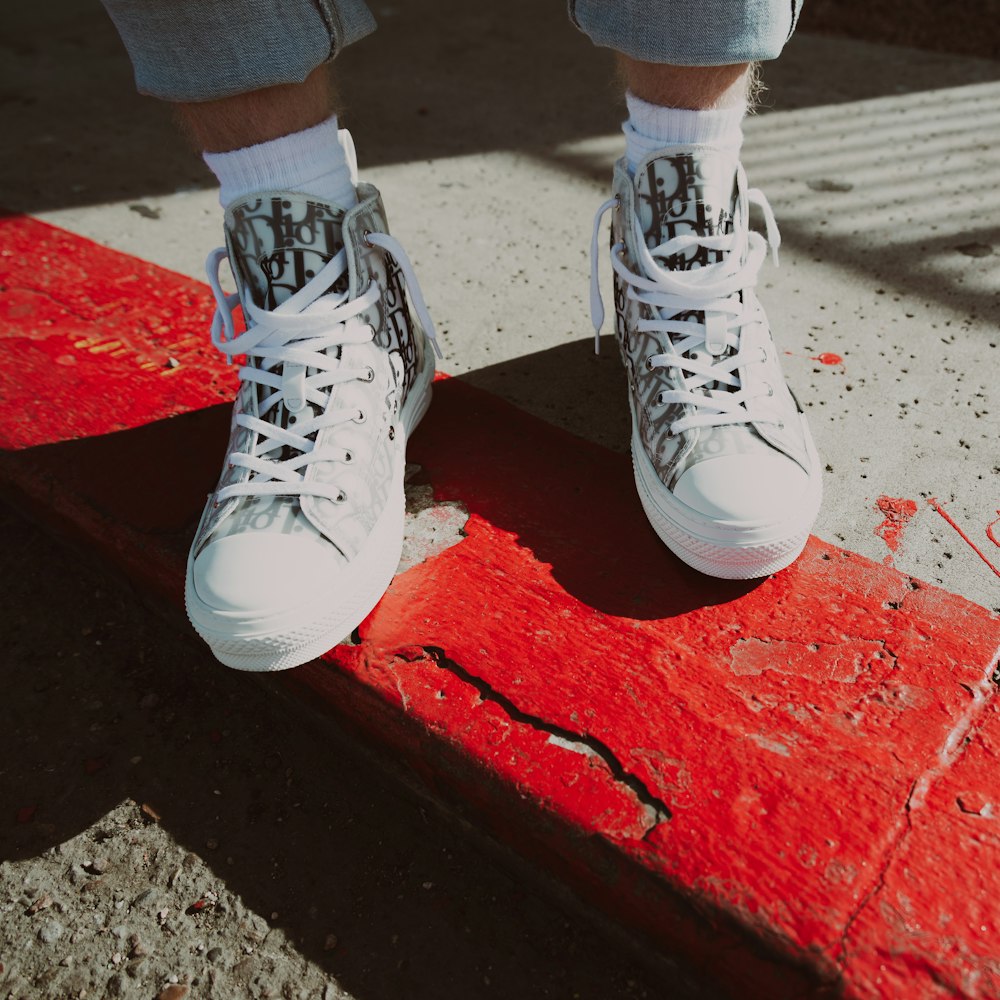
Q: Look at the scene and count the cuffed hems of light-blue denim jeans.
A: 2